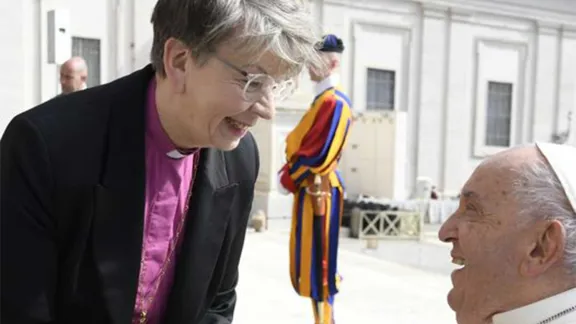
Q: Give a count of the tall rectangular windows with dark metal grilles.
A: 3